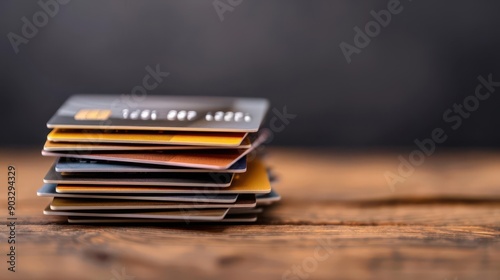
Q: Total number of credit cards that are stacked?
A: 11